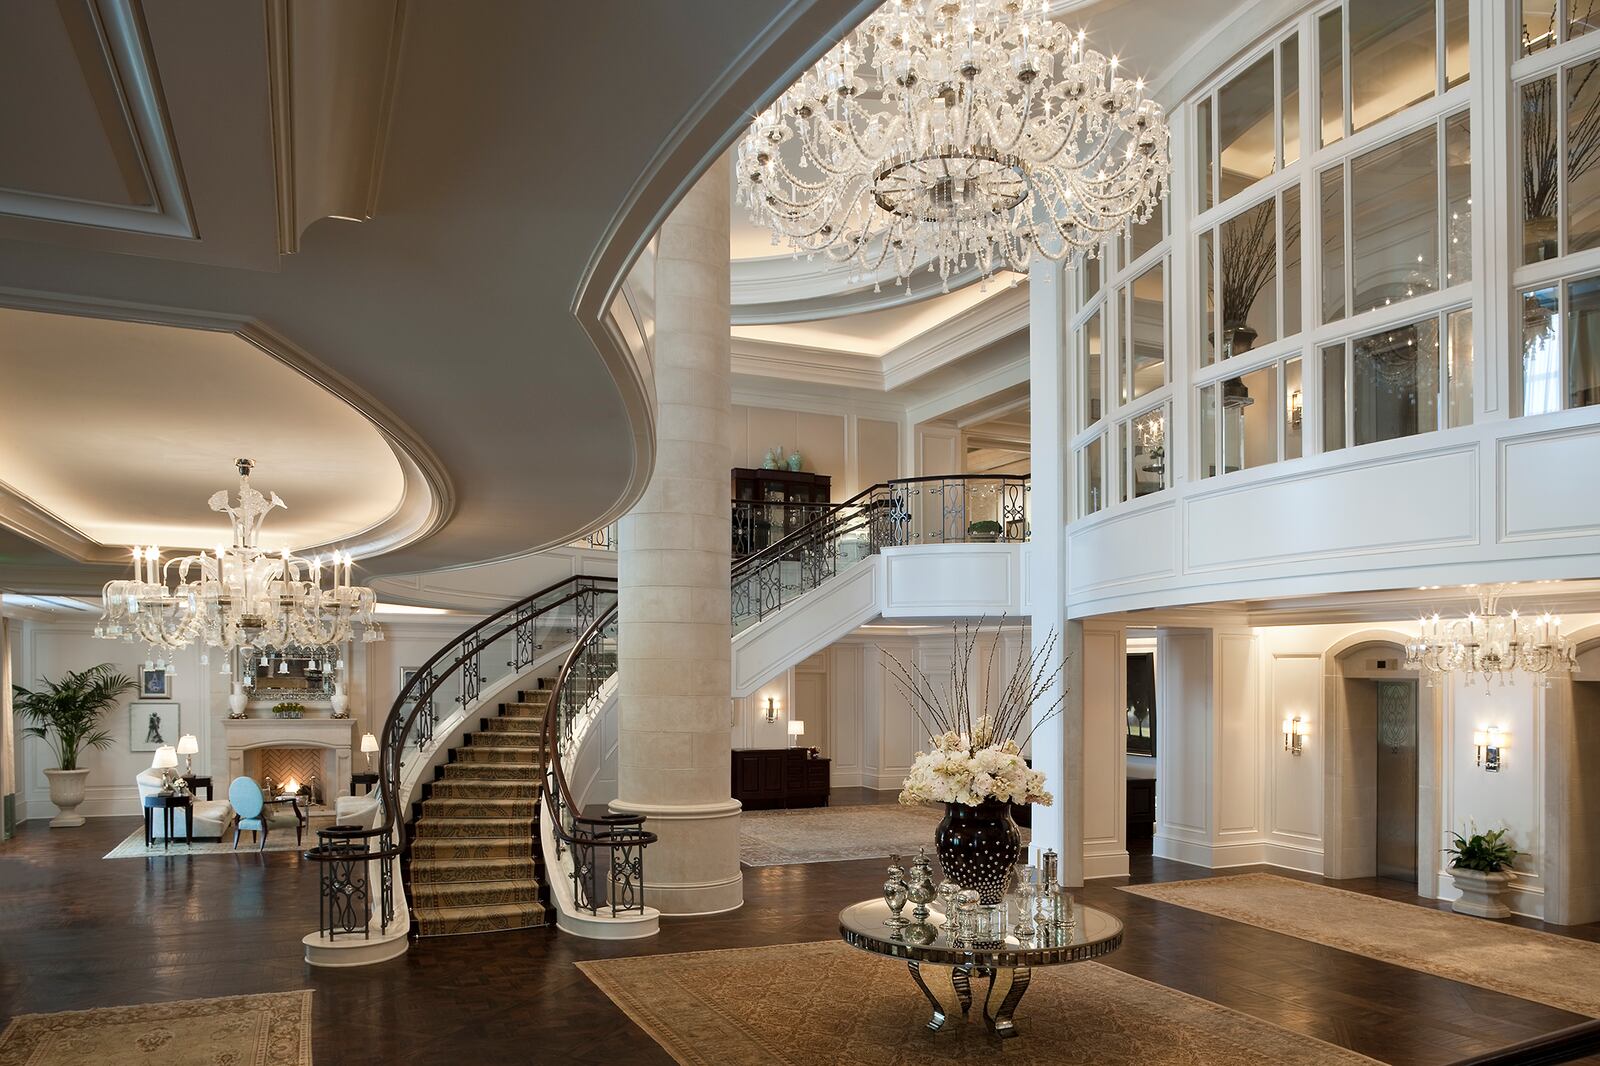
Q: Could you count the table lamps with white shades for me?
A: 4